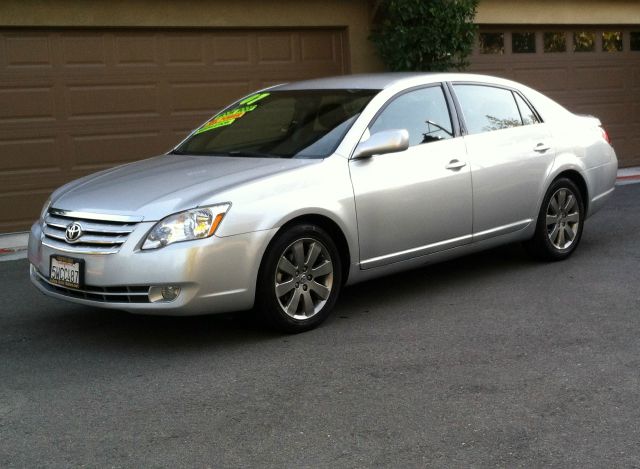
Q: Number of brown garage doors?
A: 2